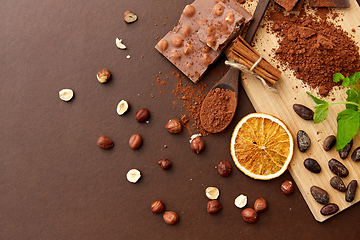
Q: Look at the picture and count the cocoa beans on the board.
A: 11